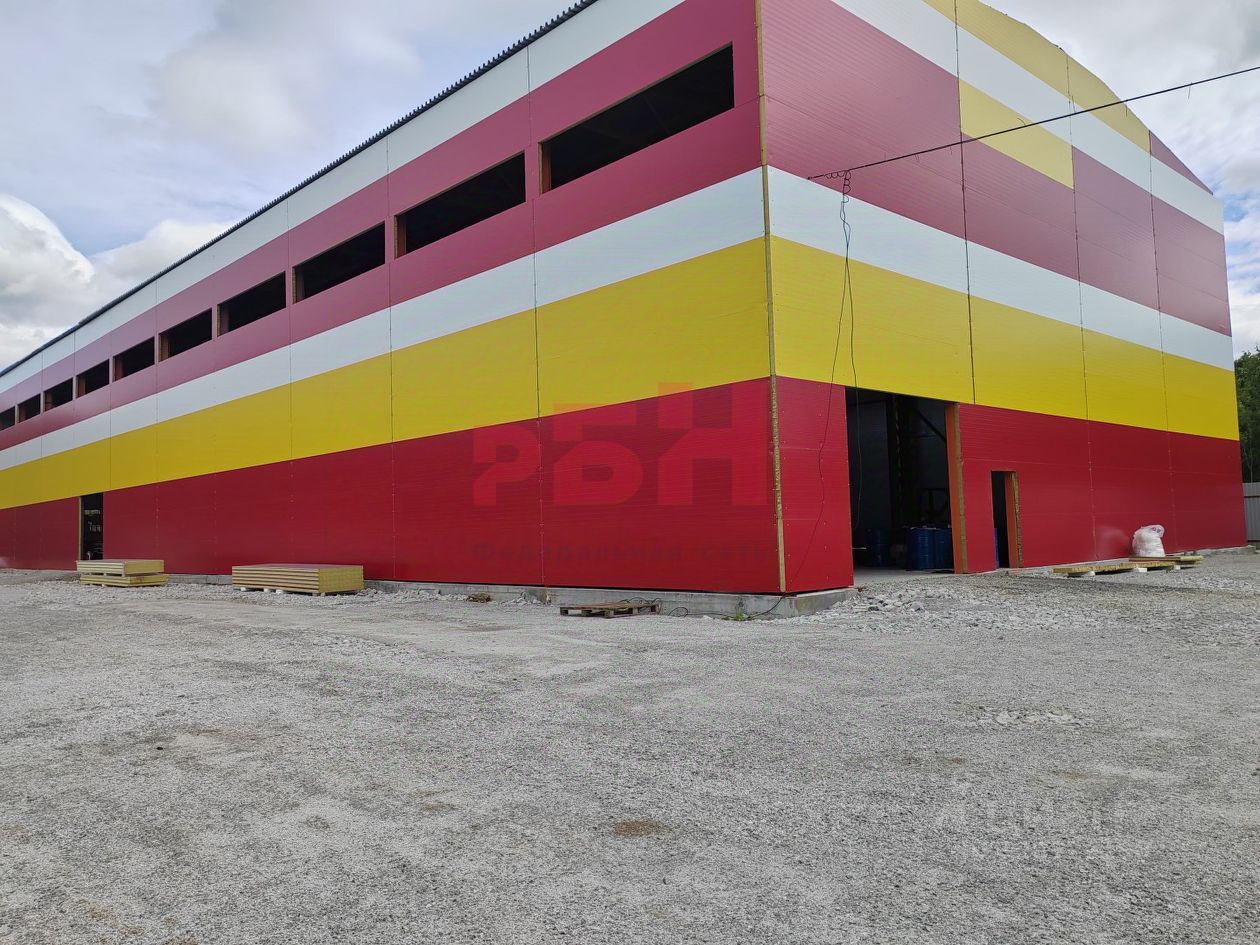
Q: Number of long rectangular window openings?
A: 10